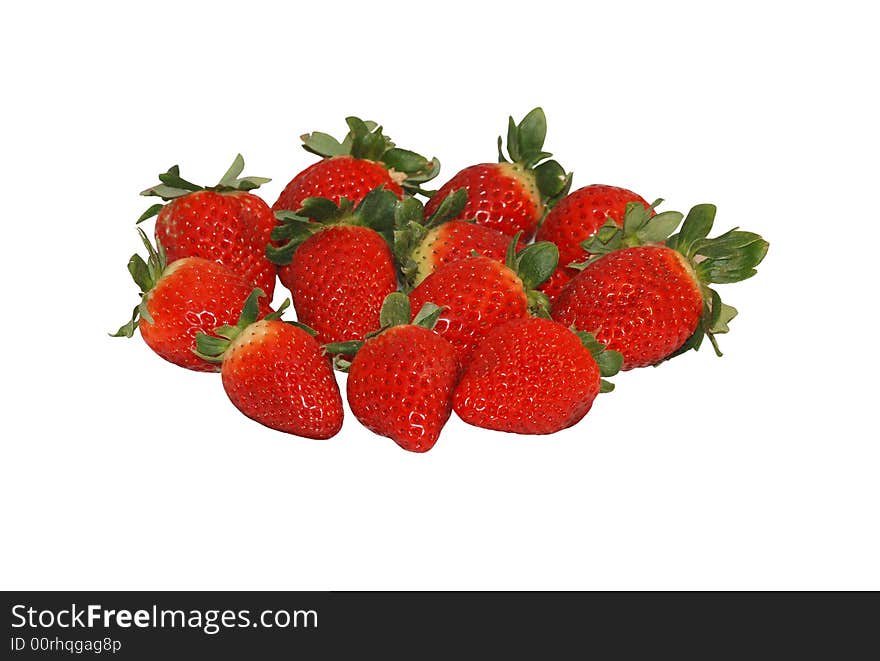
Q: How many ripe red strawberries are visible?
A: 12